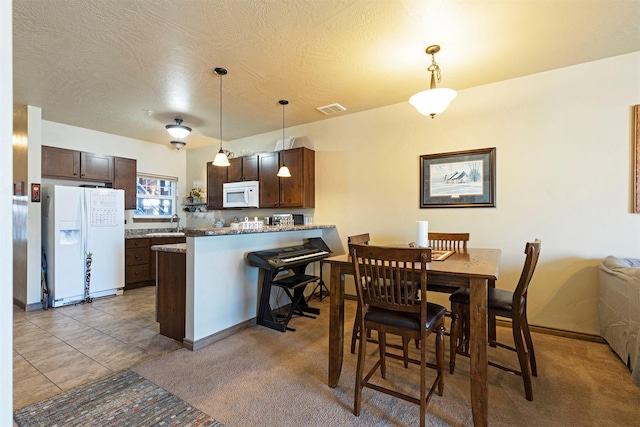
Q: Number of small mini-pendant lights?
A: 2